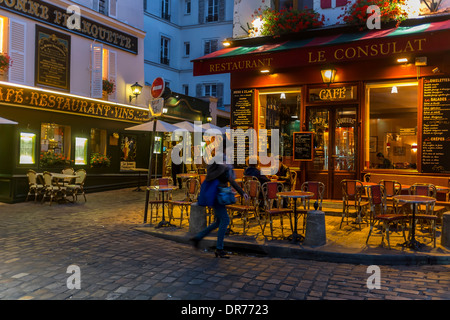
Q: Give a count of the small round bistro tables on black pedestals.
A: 3